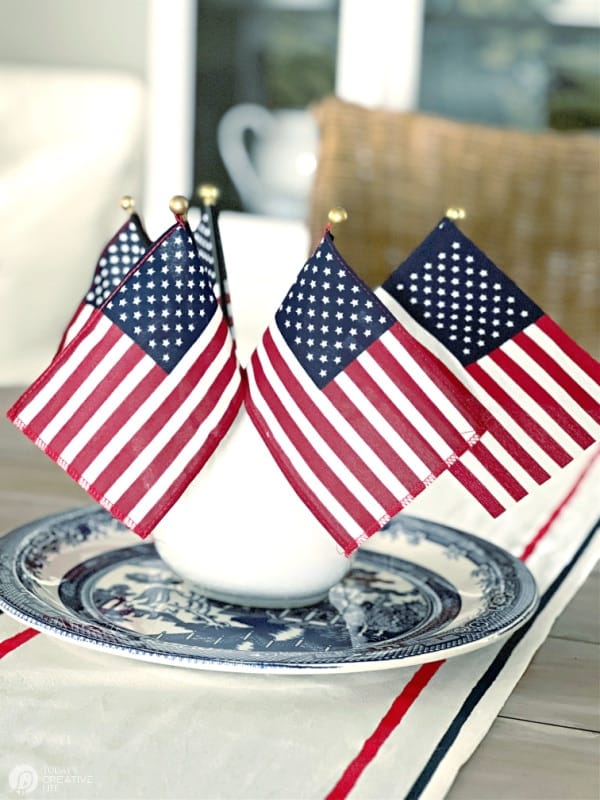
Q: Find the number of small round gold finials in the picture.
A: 5